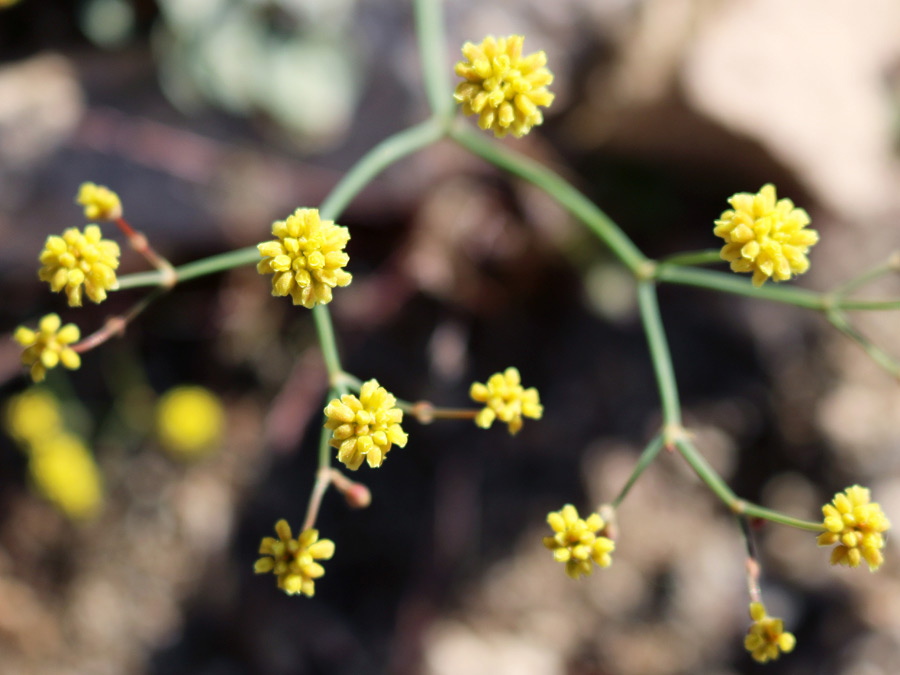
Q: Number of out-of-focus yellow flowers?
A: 3